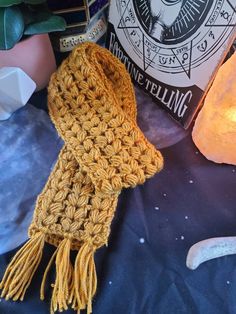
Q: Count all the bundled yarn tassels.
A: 3